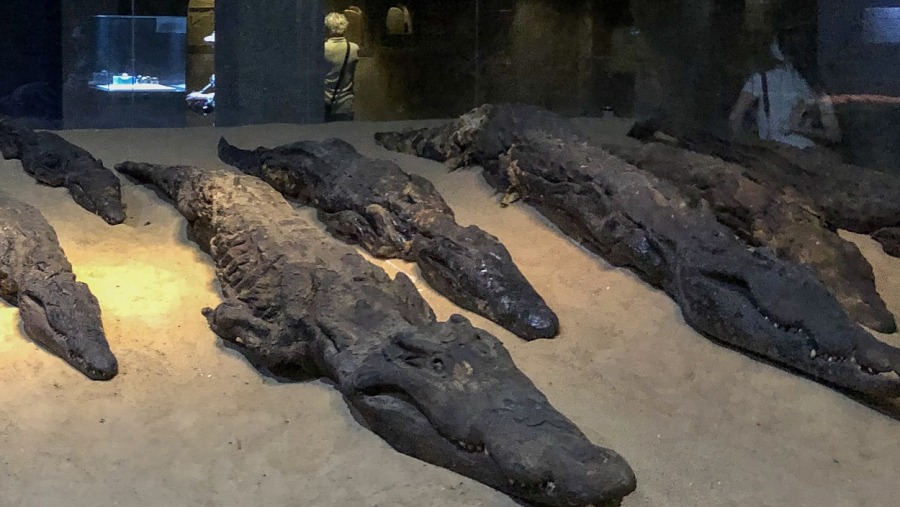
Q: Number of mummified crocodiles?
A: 7